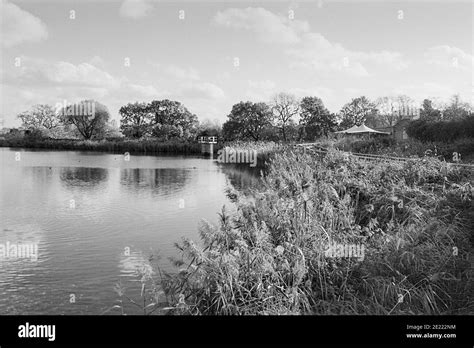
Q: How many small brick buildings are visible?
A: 1